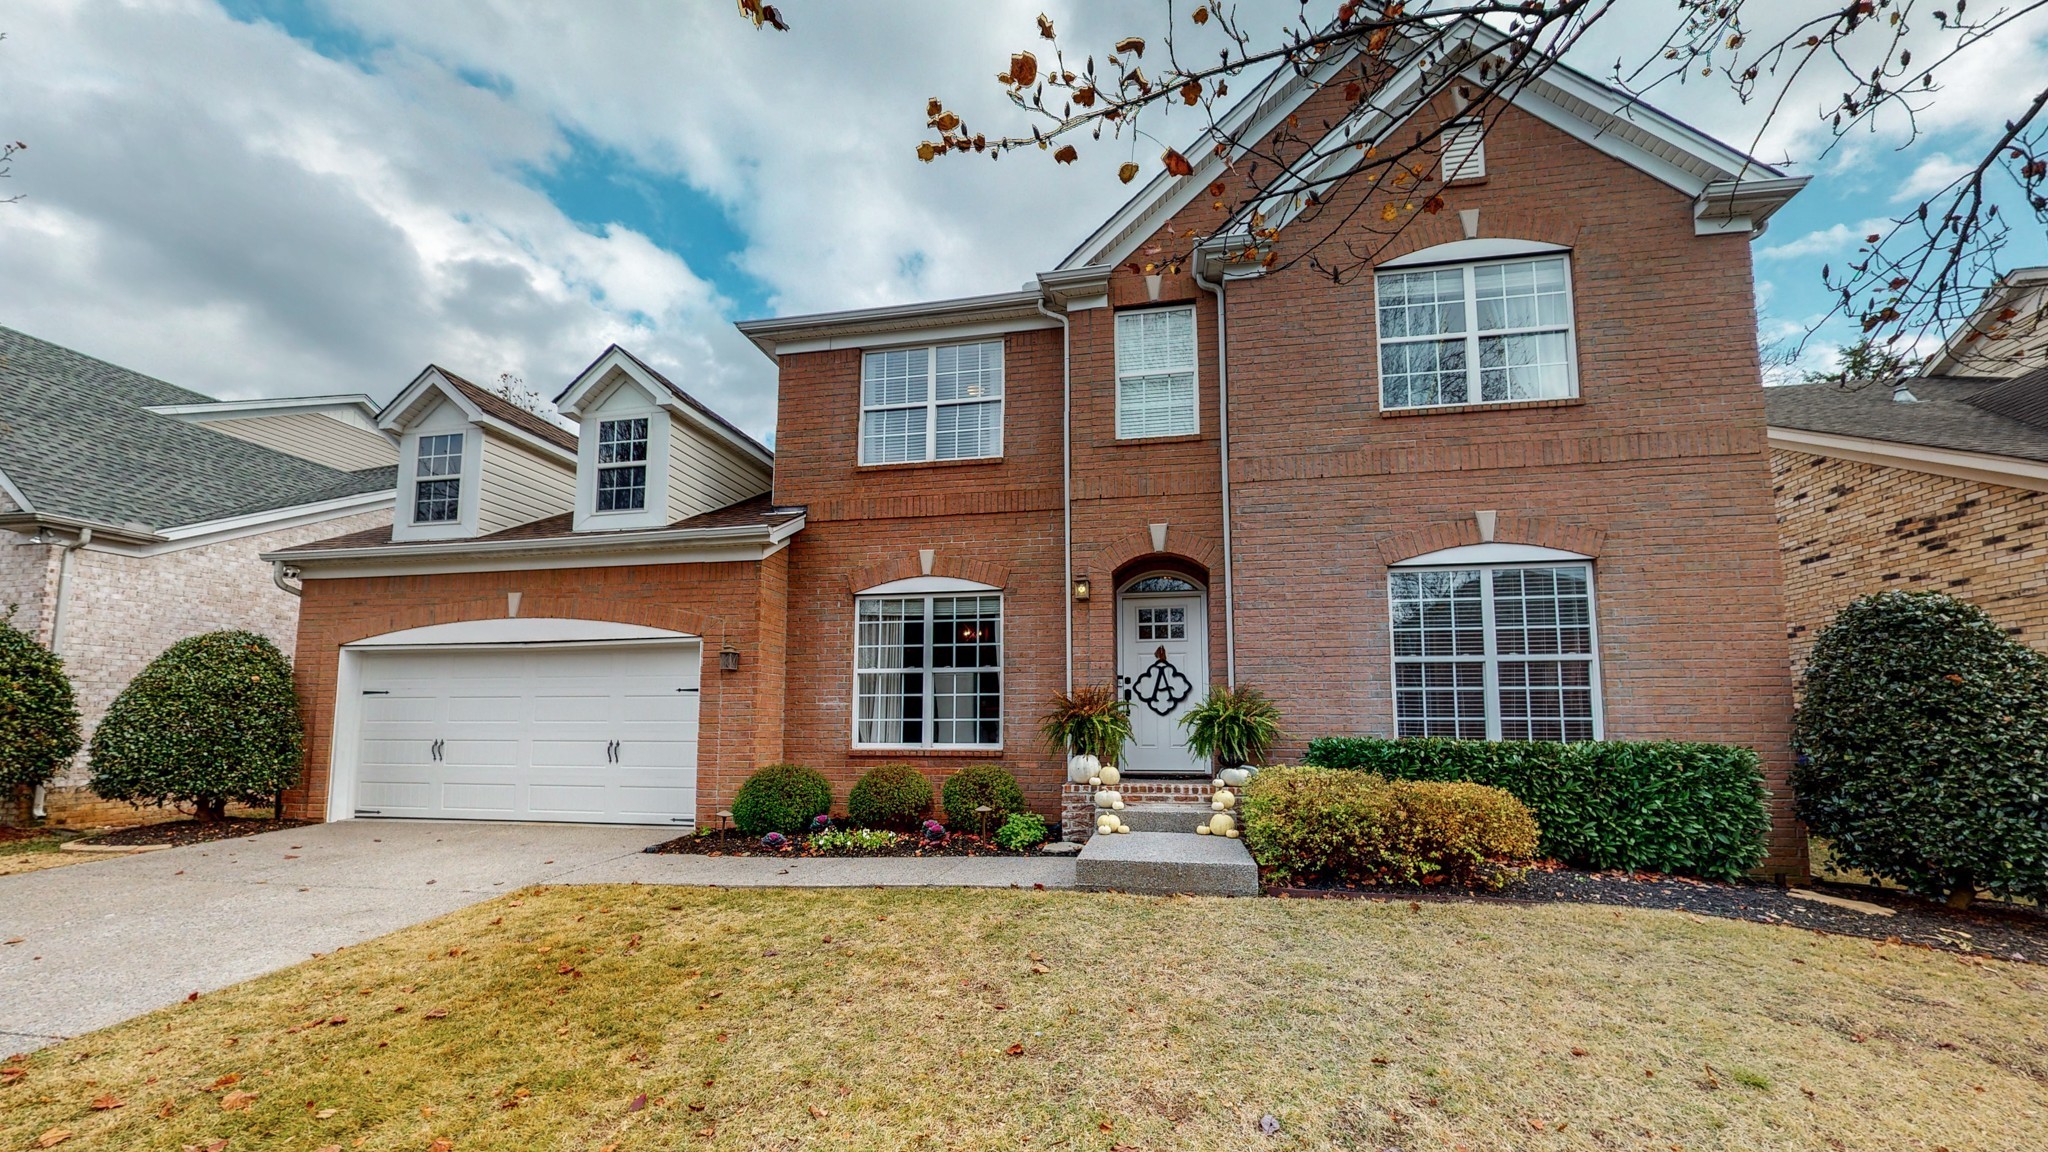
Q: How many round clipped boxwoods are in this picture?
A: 3